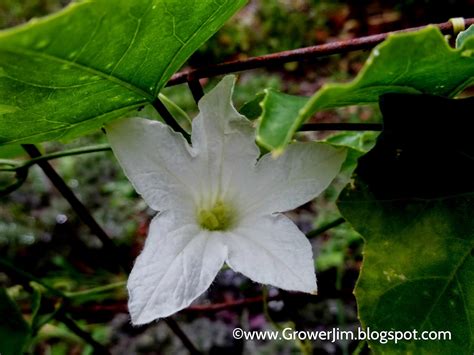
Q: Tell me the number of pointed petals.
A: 5